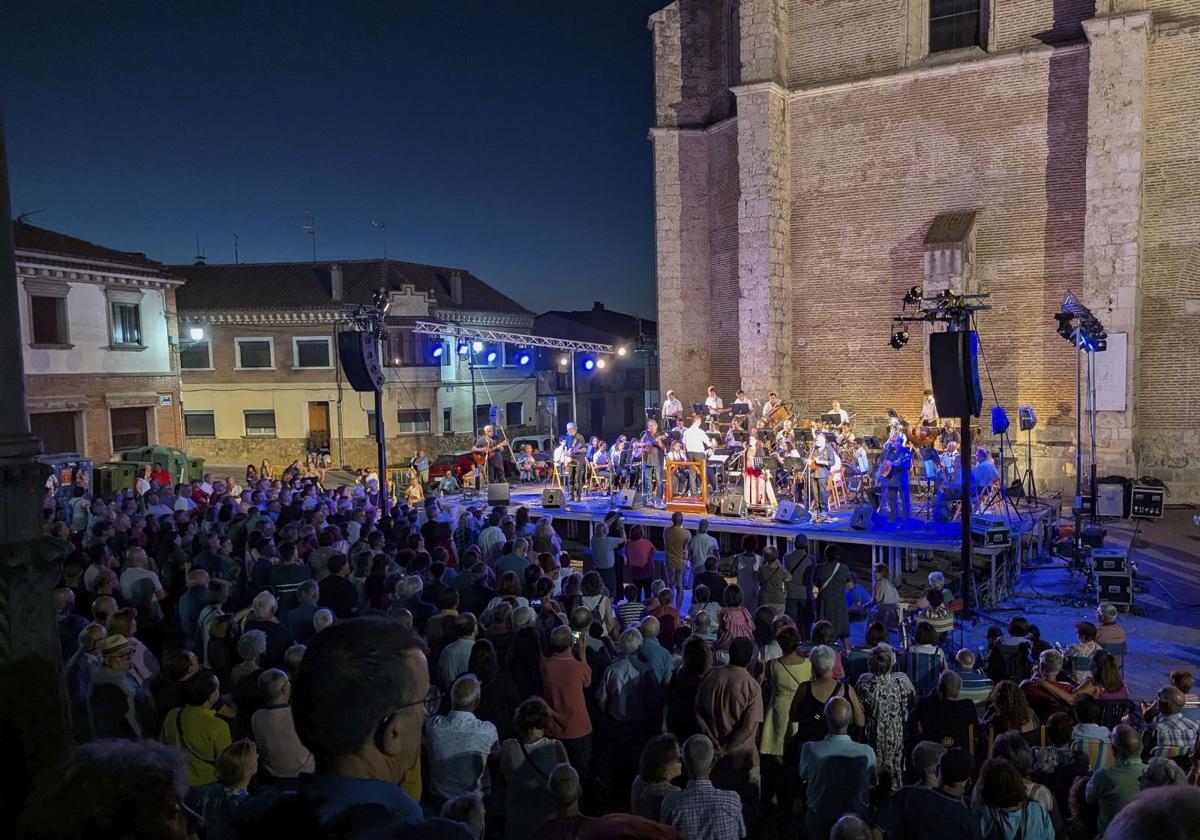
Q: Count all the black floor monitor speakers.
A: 6